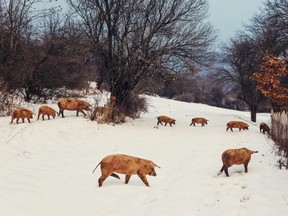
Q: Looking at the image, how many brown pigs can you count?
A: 9